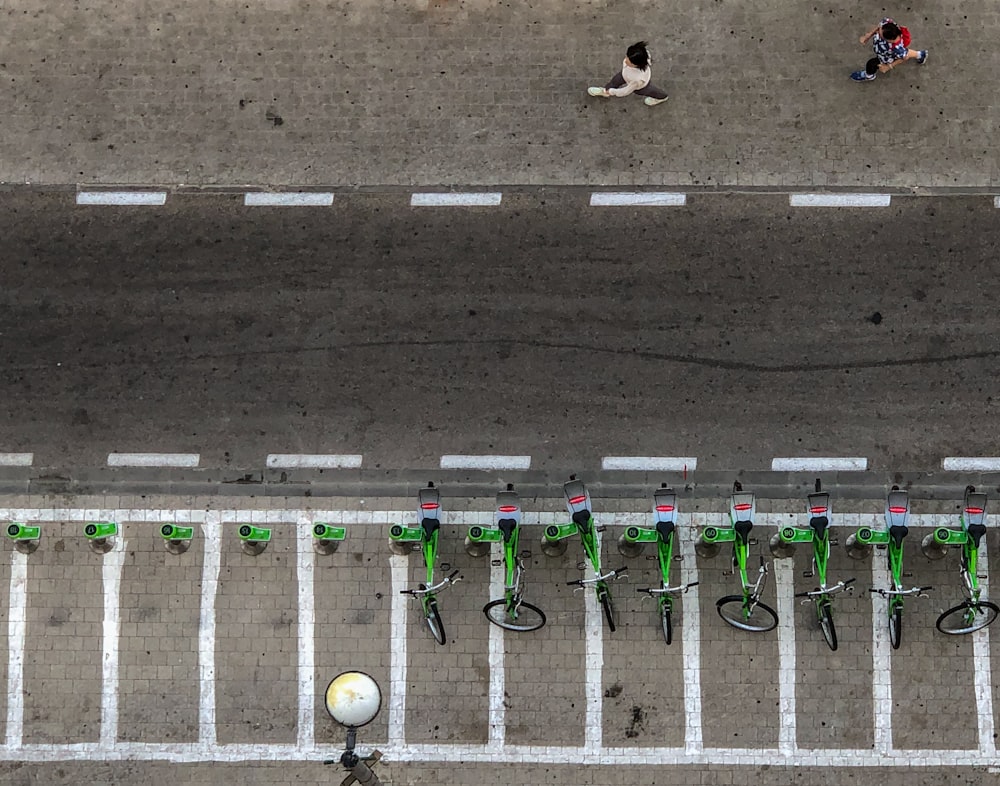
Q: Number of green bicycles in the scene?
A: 8